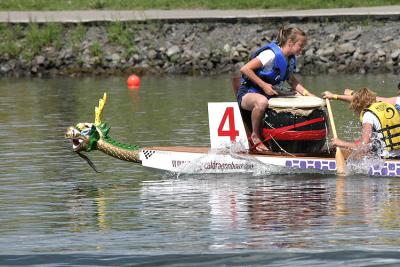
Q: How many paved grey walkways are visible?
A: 1